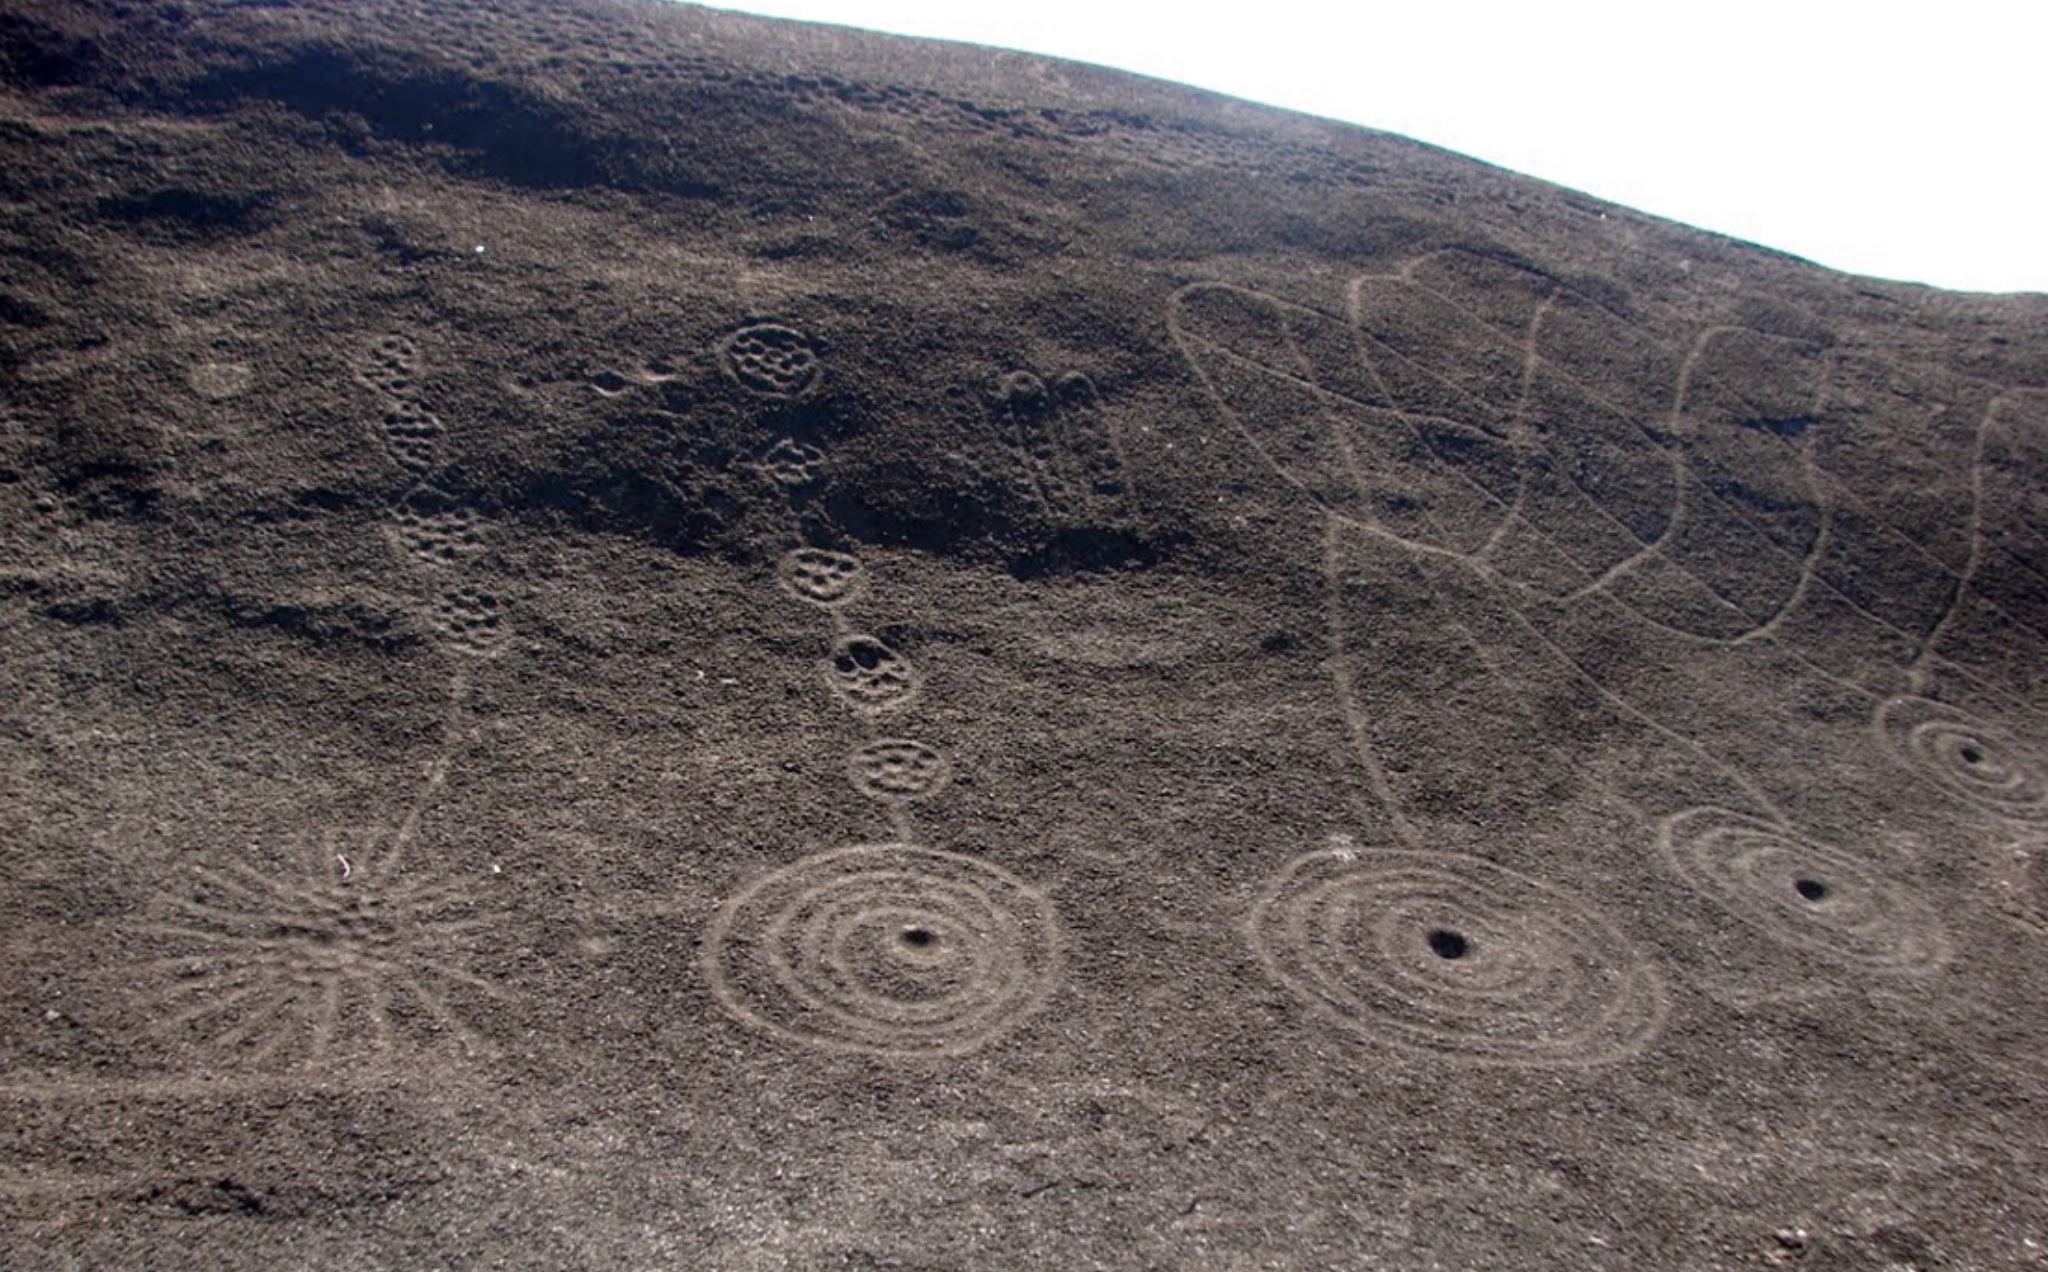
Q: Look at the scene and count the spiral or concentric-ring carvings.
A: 4